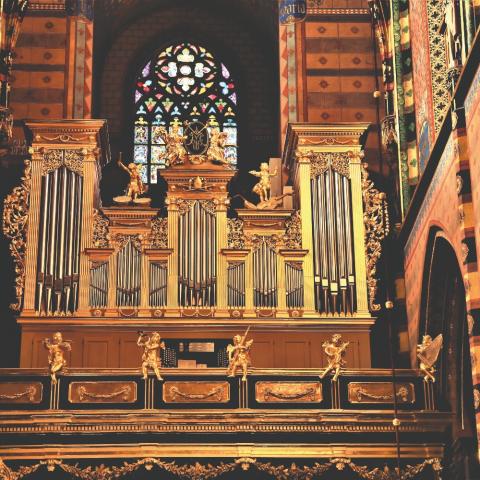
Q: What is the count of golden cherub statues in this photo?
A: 9